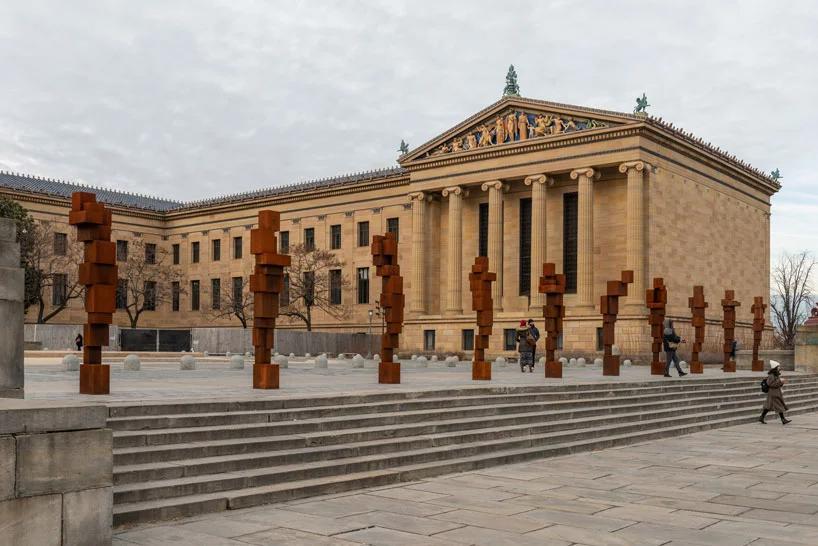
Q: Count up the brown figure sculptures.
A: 10